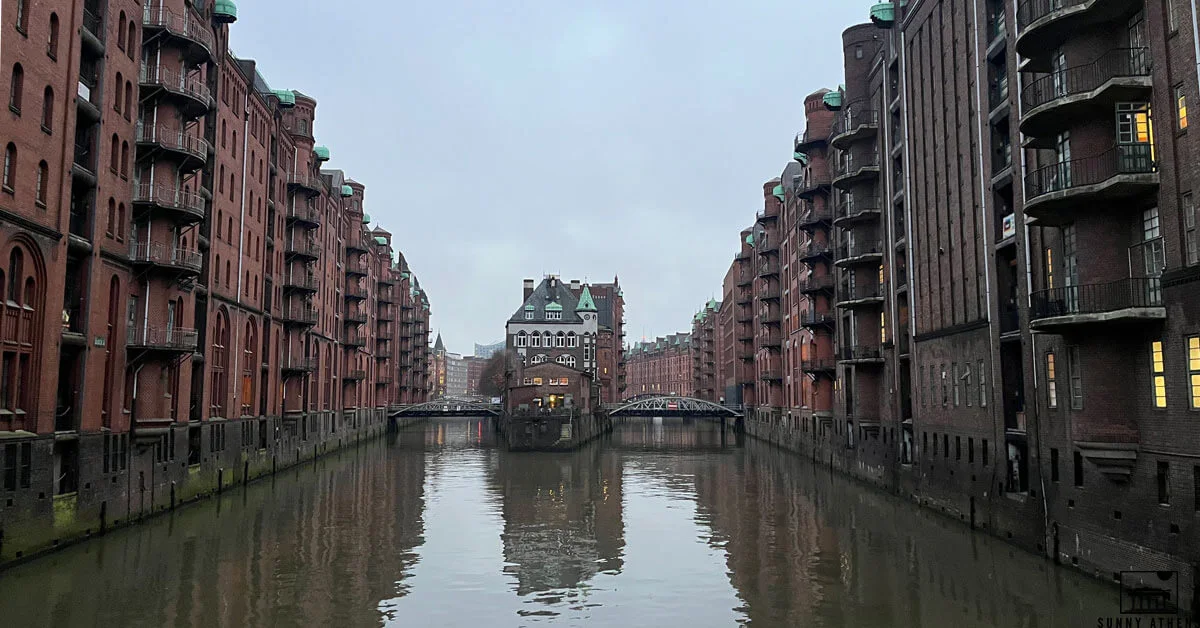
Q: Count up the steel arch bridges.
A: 2